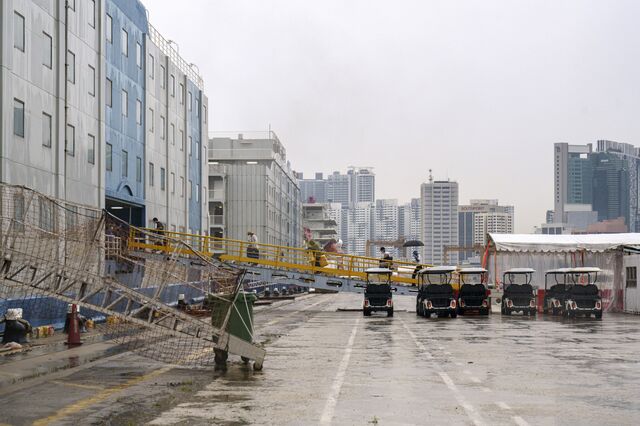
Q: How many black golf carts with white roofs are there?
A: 6